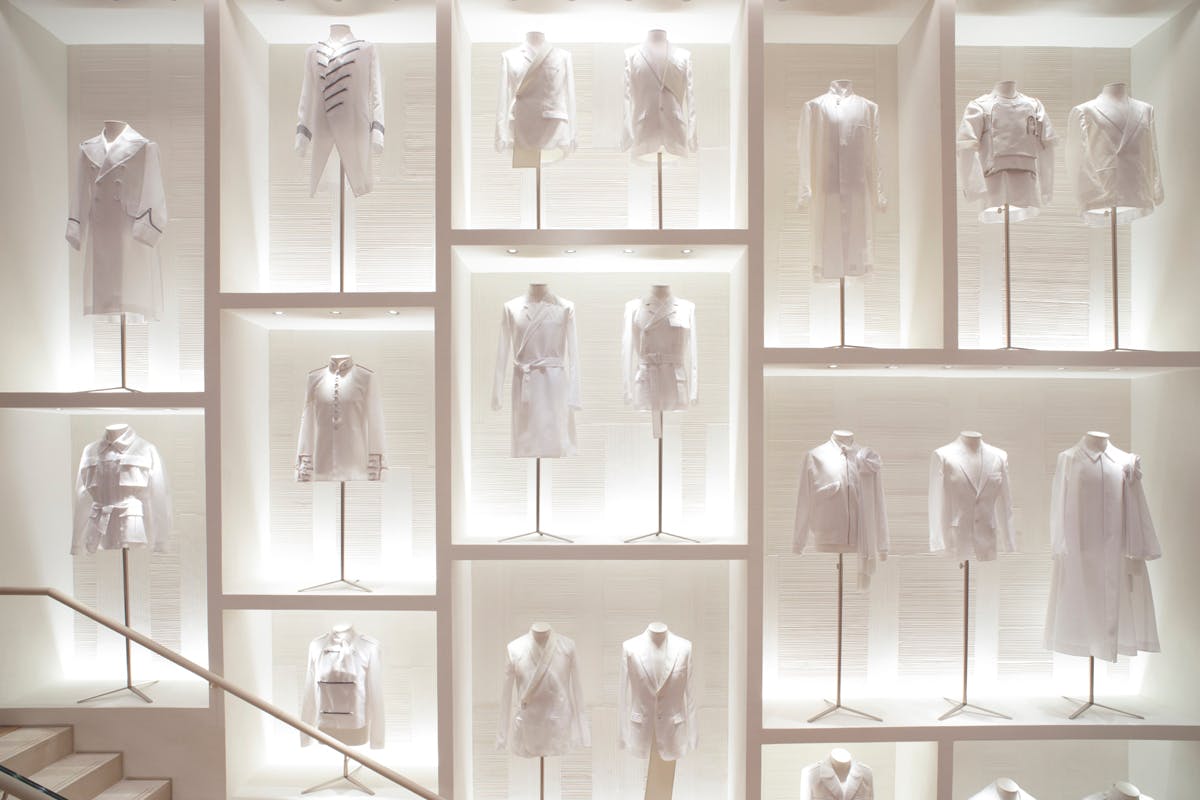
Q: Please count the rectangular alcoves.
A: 13